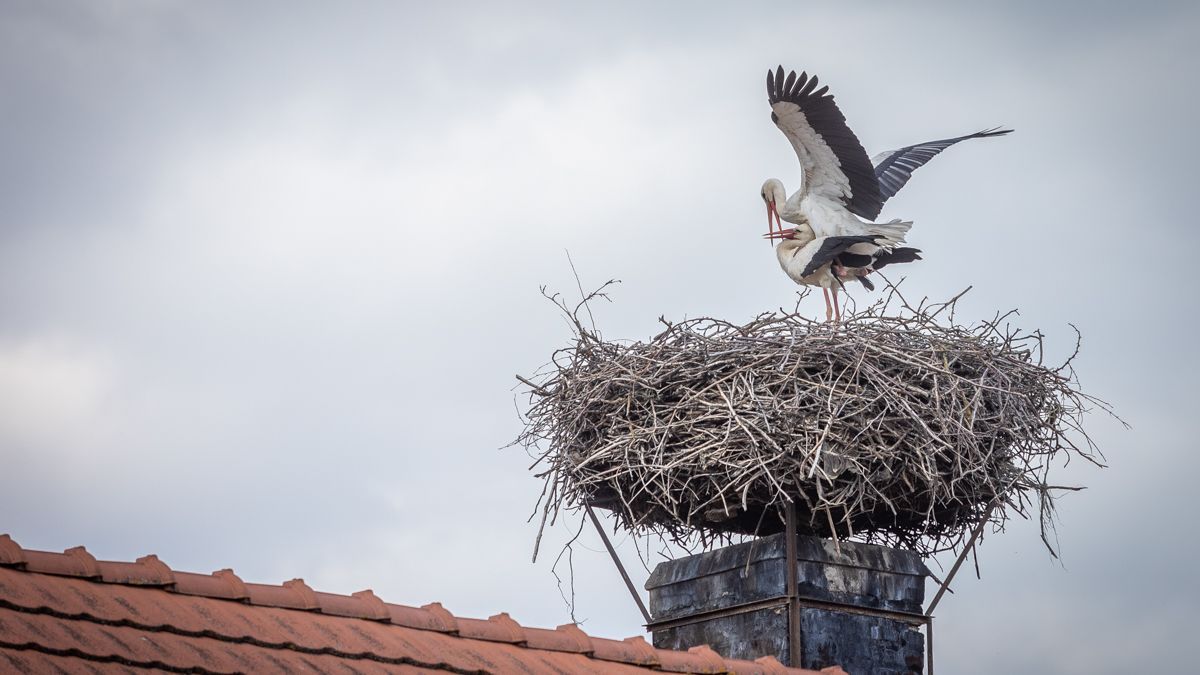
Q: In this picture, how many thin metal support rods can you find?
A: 3